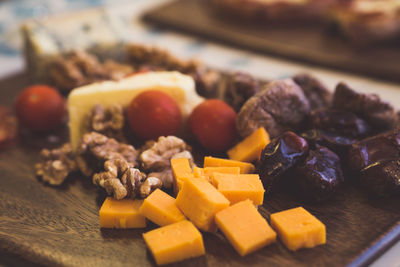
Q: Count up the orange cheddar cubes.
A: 11